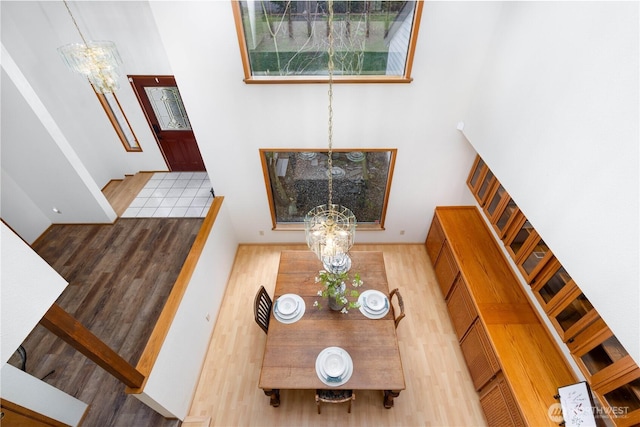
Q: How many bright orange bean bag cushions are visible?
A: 0